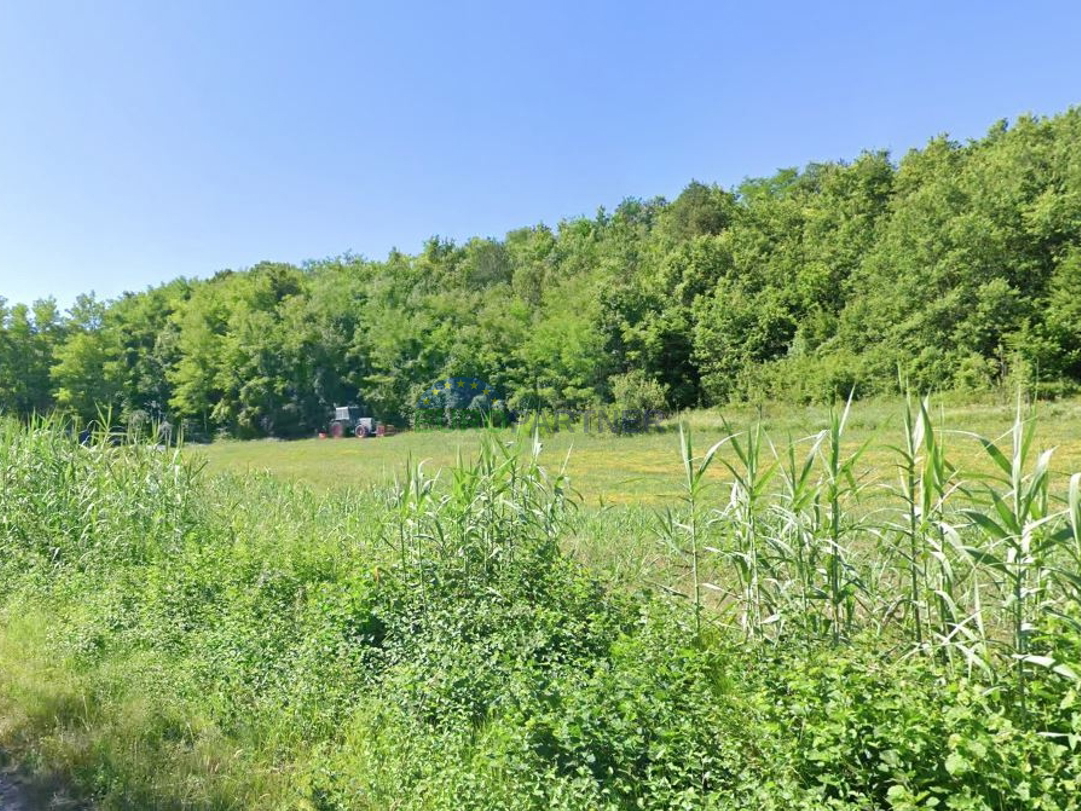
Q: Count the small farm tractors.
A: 1